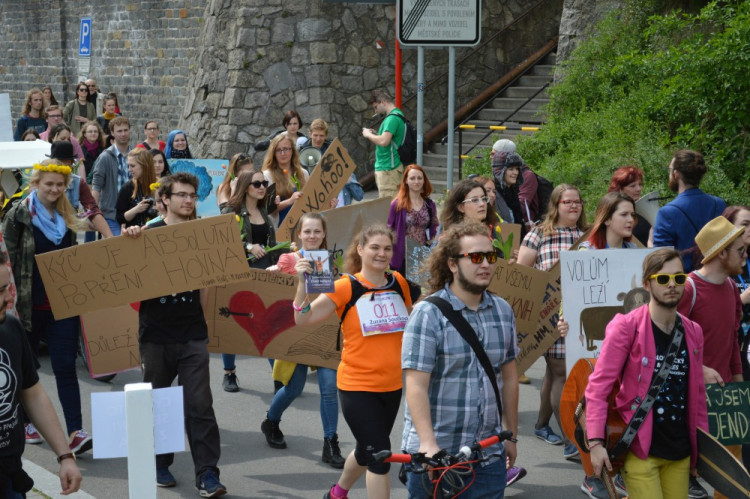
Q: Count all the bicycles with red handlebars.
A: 1